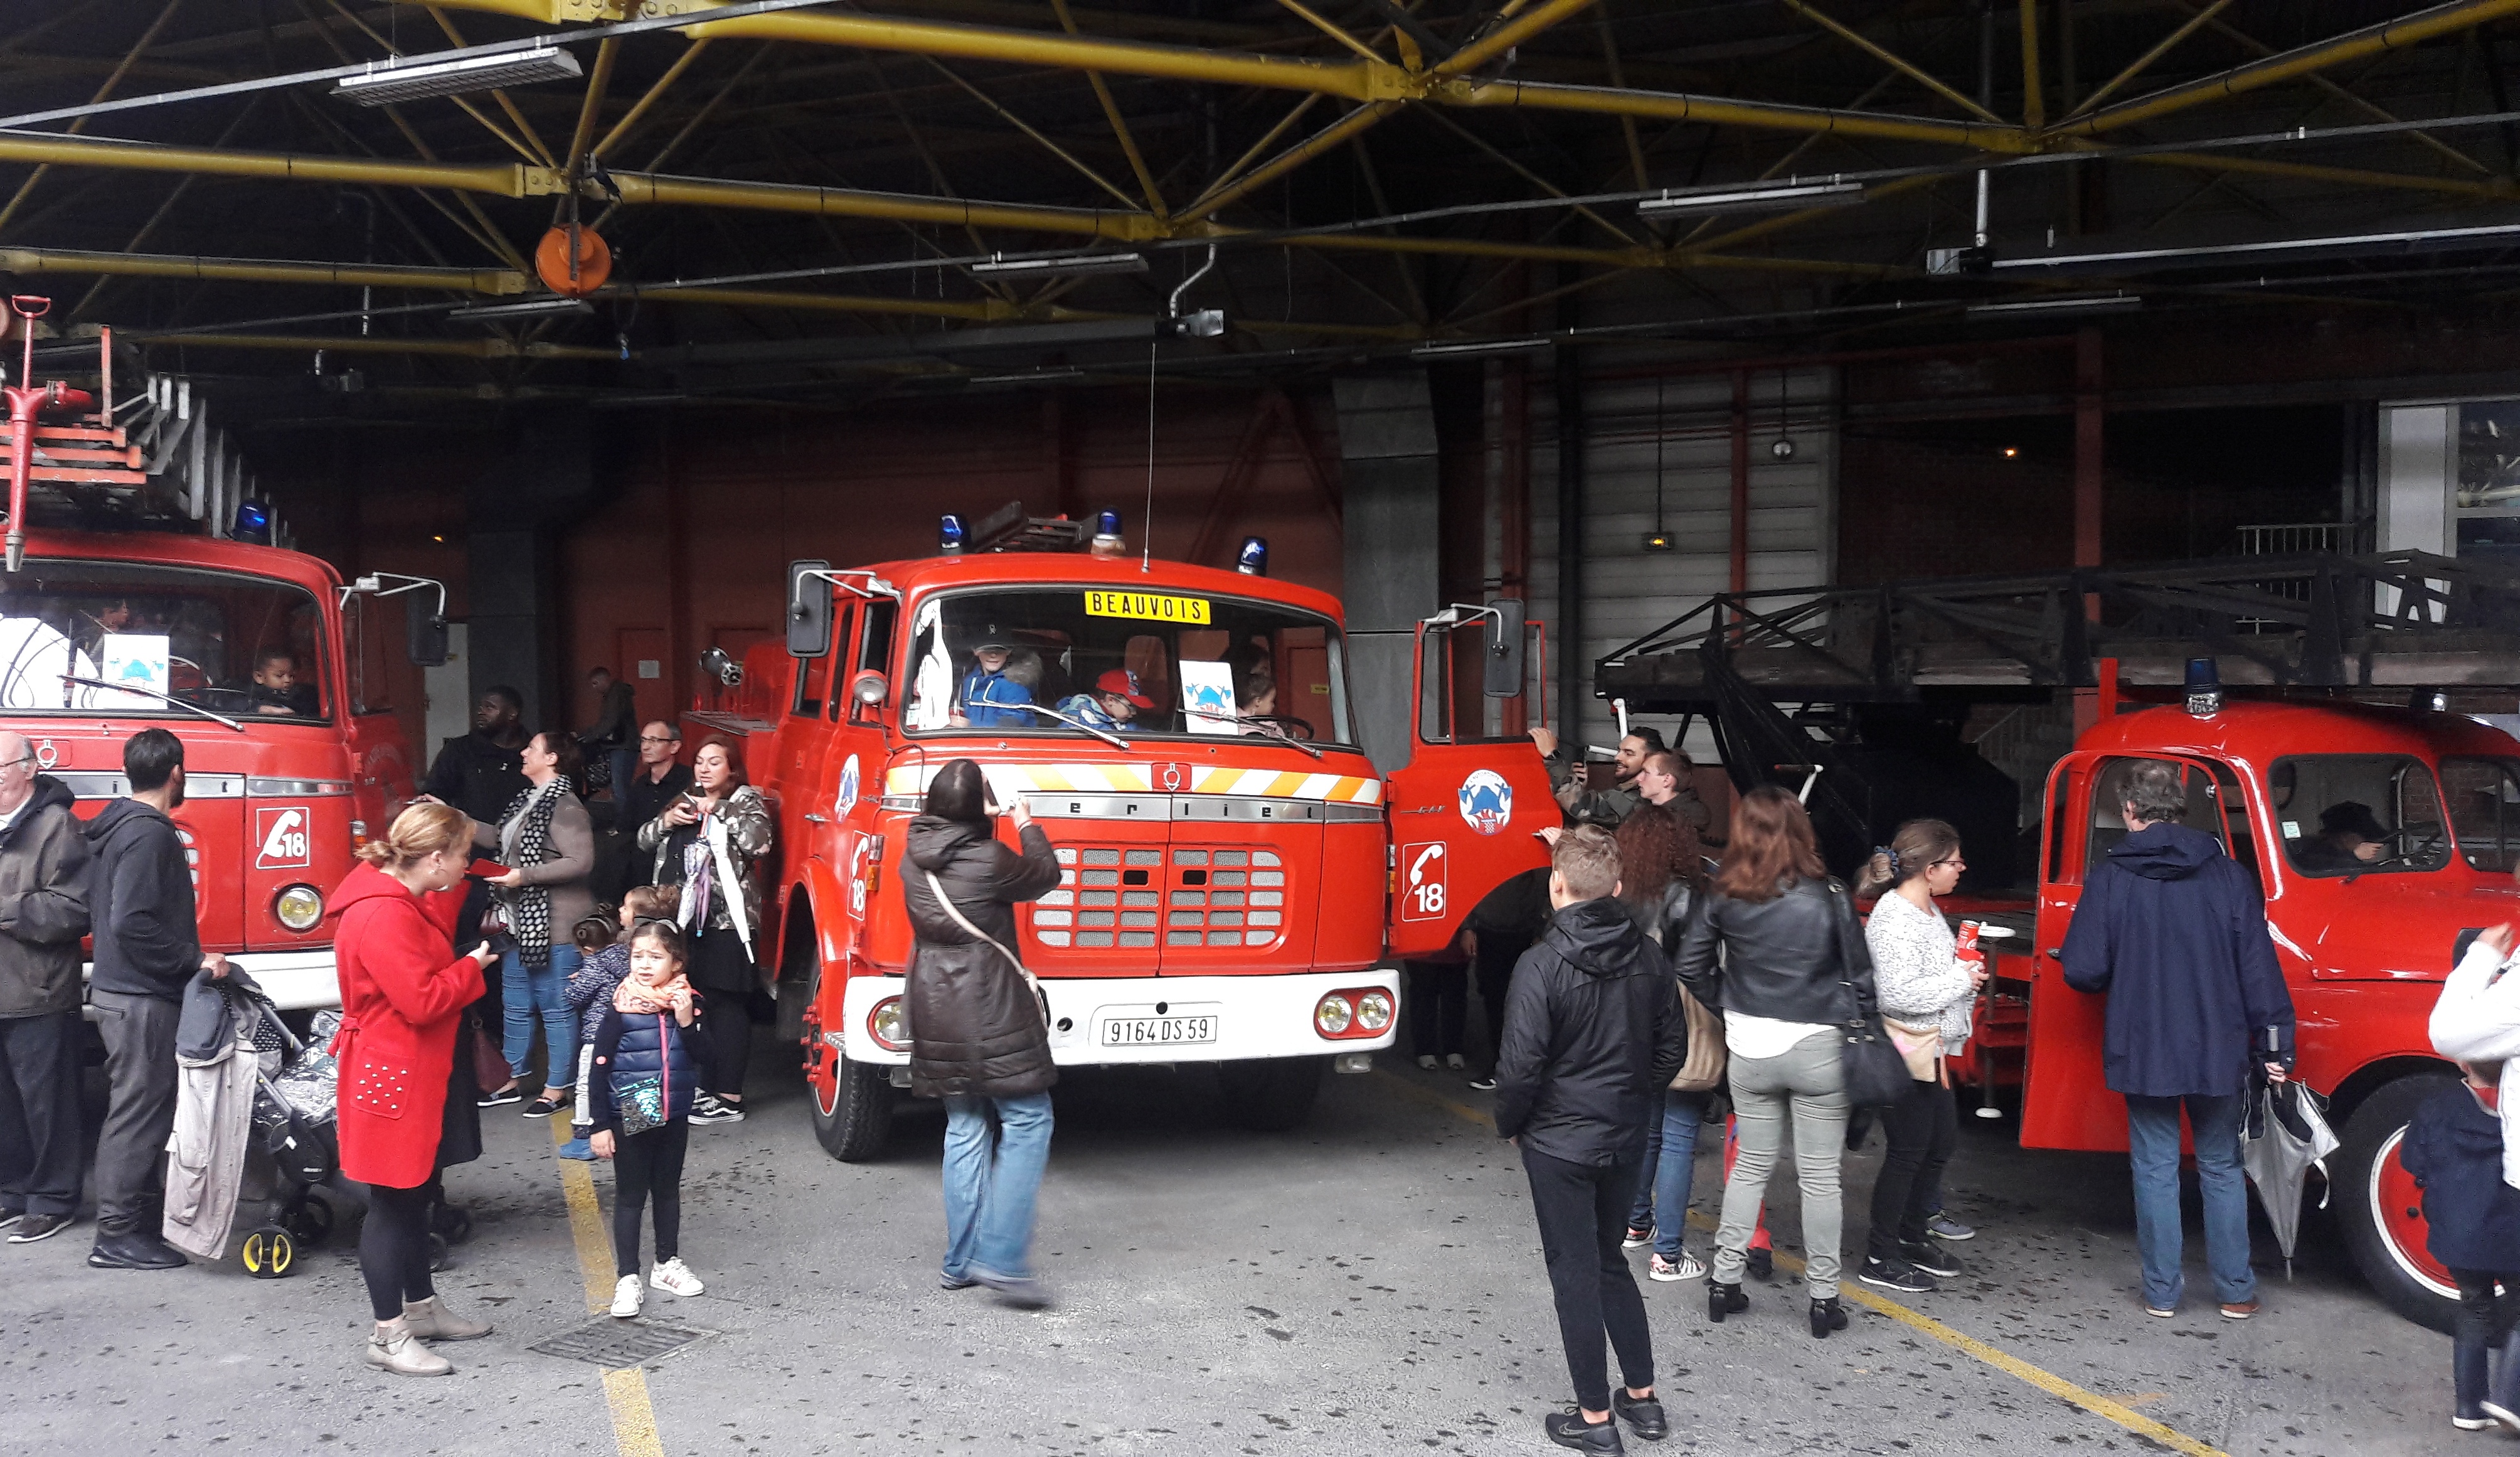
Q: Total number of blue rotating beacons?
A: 5